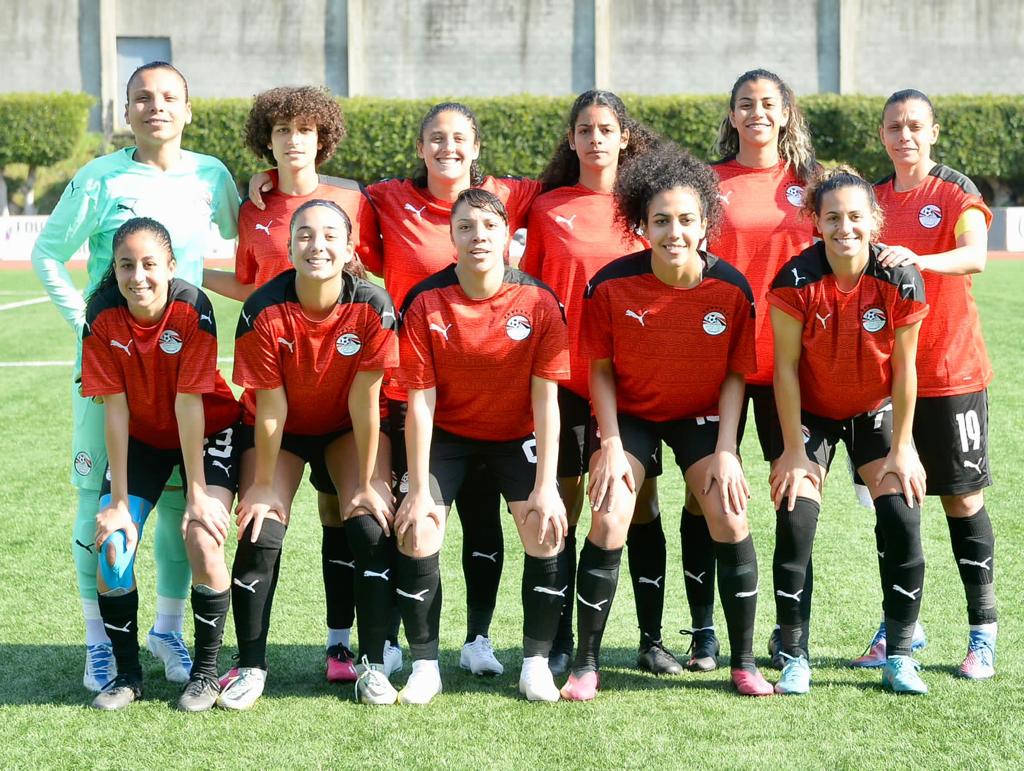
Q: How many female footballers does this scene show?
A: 11